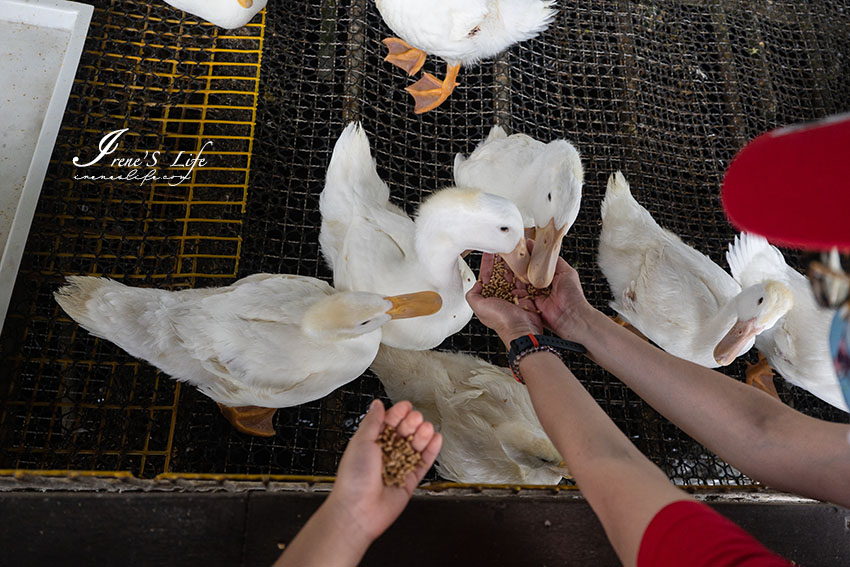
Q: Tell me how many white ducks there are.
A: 8